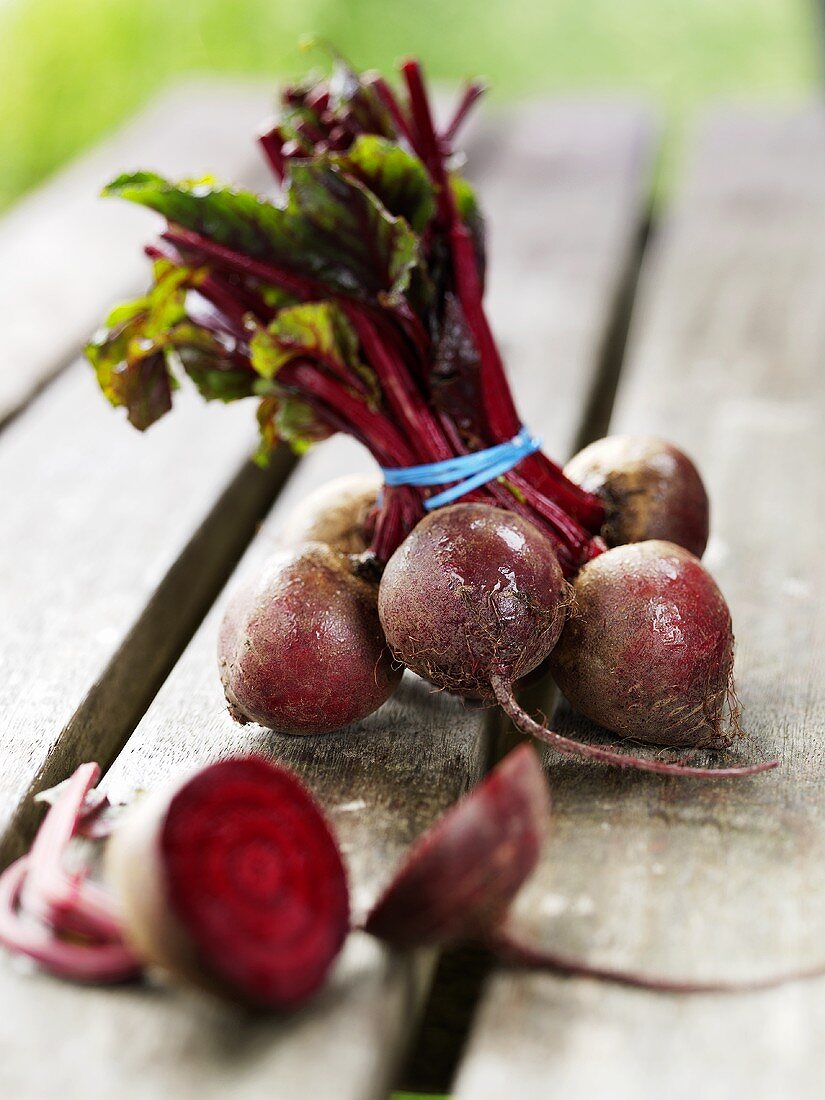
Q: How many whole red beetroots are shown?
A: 5